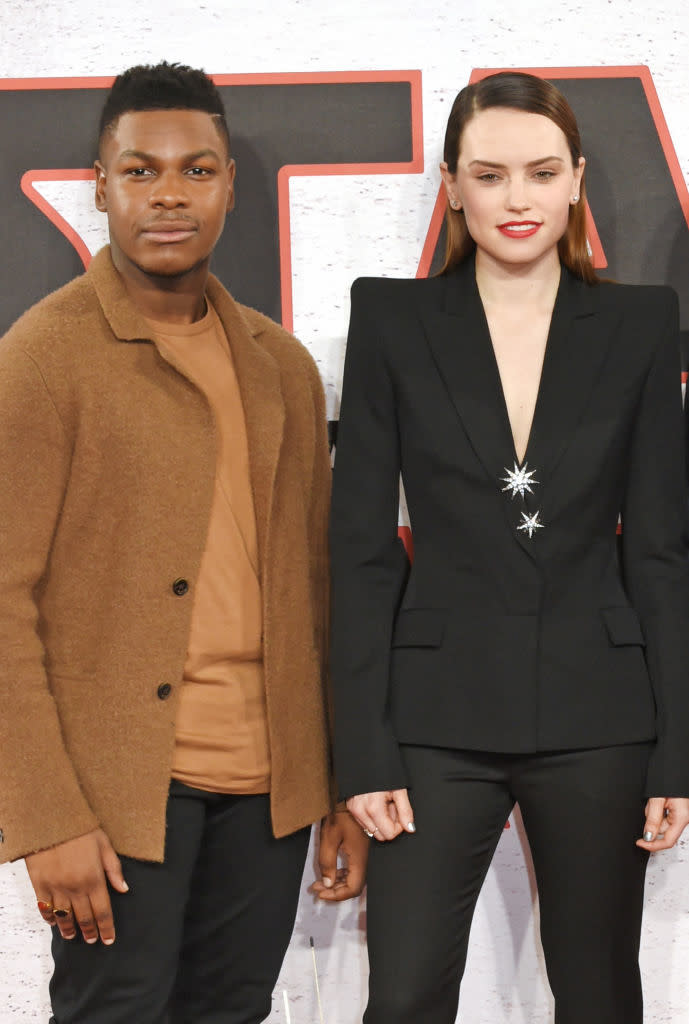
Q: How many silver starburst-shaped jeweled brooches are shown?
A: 2